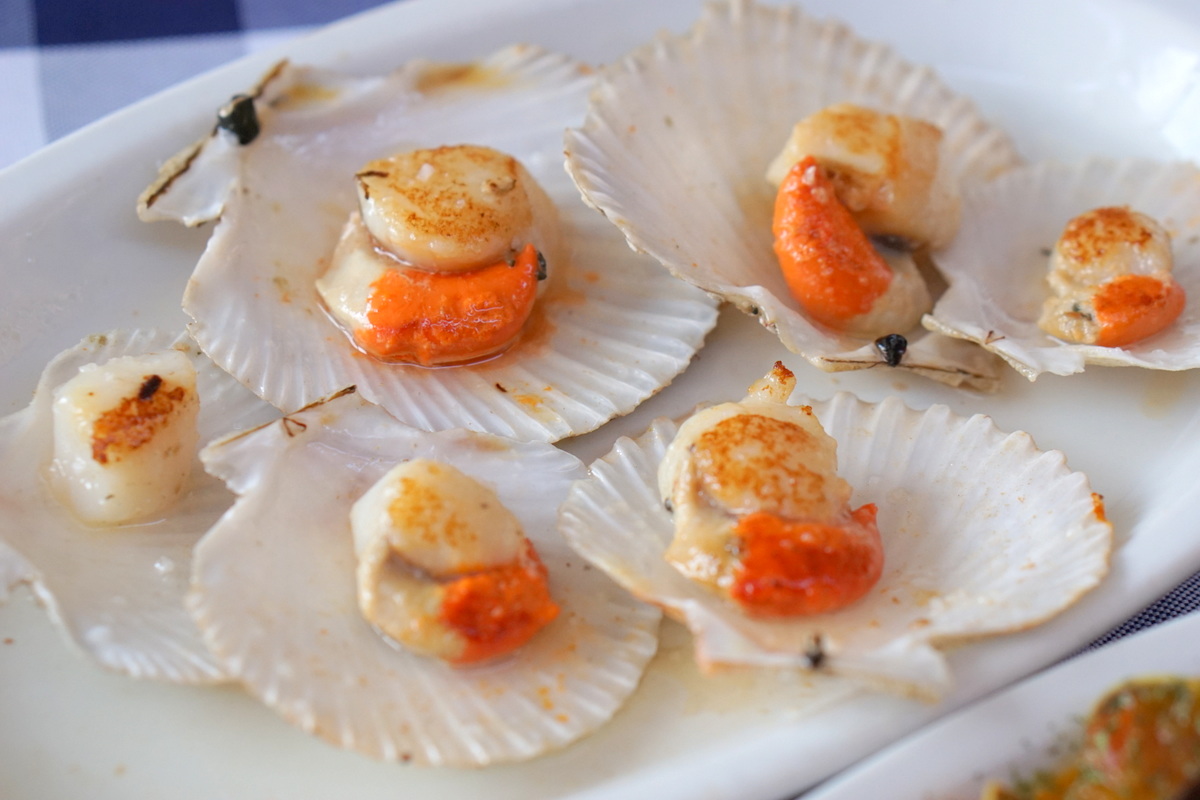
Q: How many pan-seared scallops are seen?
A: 6